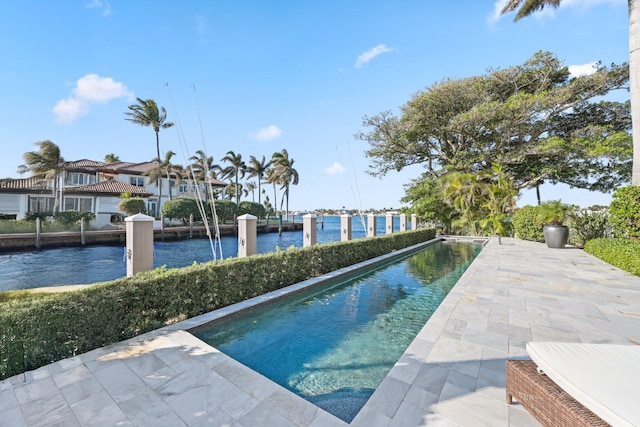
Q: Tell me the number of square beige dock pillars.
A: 8